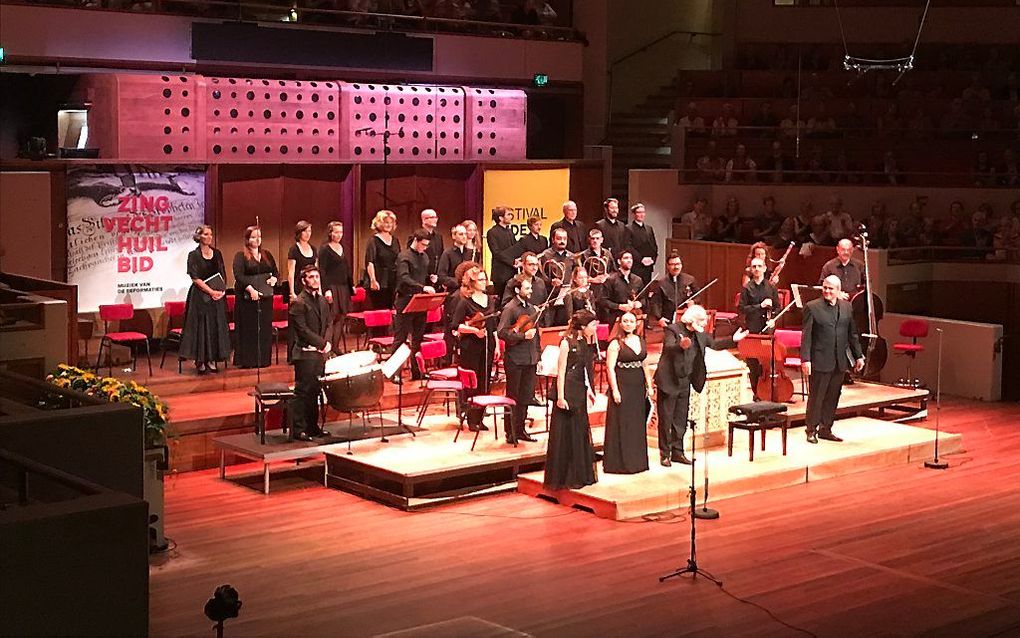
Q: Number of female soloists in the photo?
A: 2